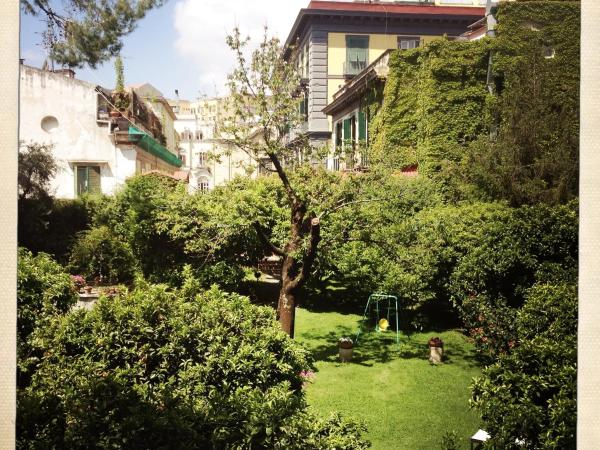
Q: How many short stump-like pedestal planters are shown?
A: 2